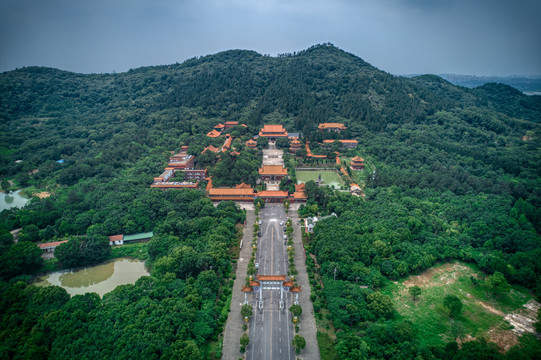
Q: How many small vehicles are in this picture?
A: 7